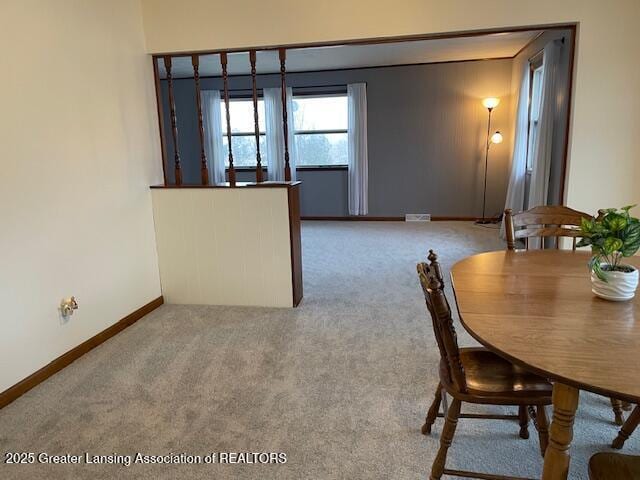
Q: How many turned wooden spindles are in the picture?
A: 5